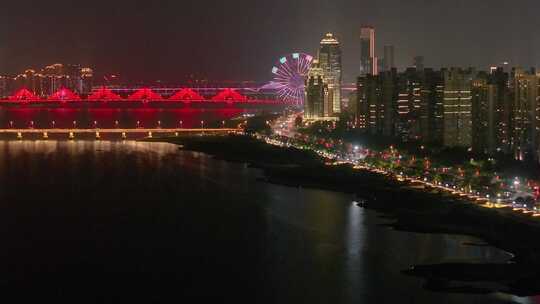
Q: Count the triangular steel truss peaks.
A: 6